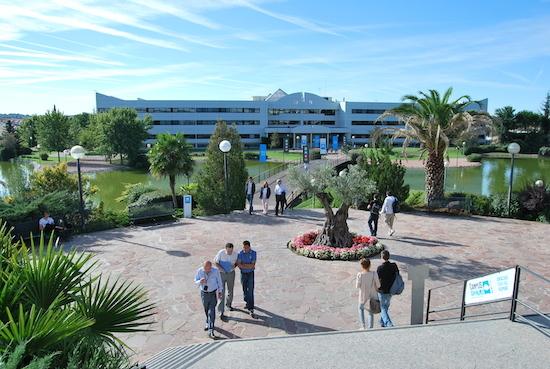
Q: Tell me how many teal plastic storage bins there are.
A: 0